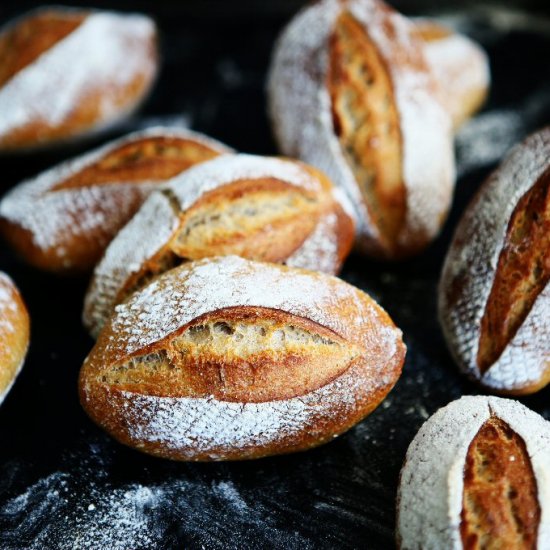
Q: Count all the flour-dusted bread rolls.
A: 9